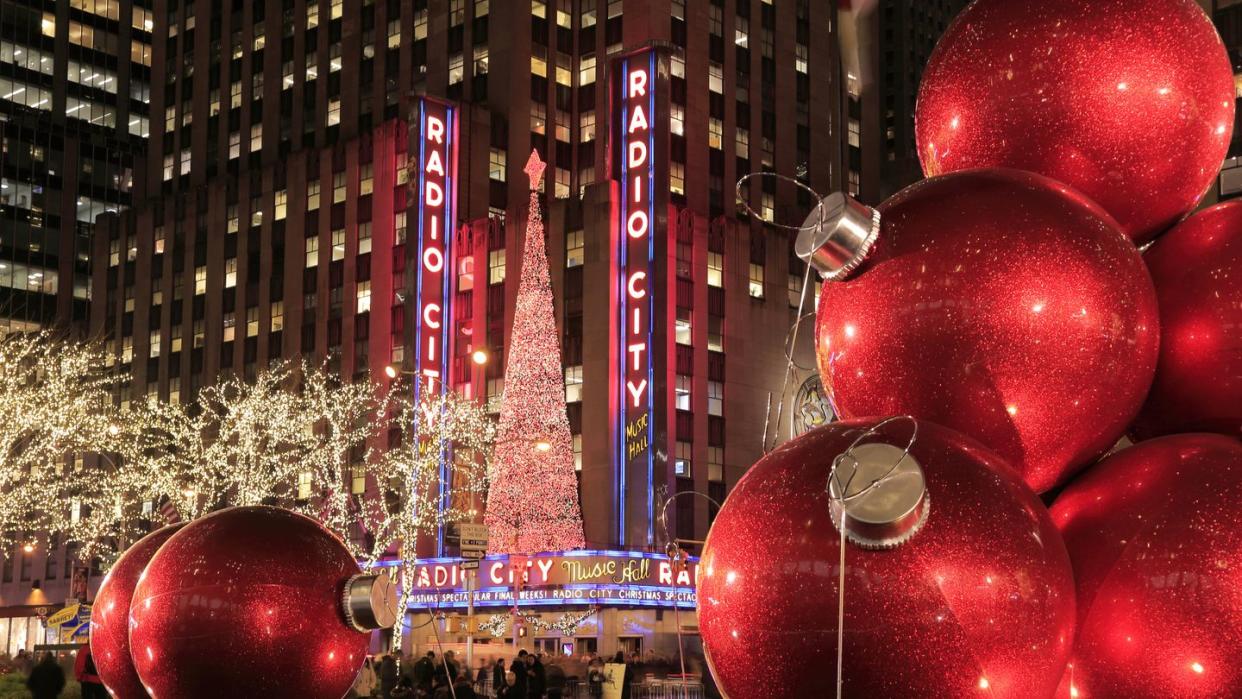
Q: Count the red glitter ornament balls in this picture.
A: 7